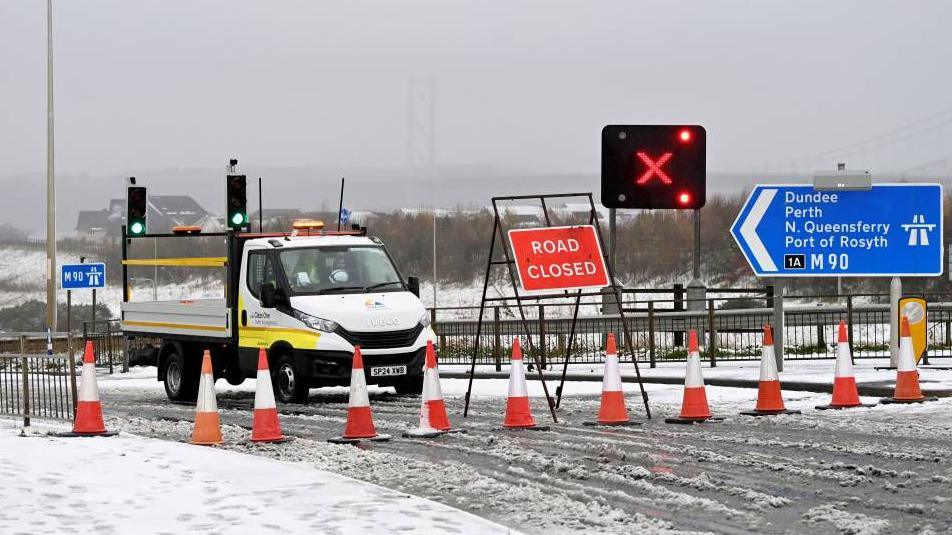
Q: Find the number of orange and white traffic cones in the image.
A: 11